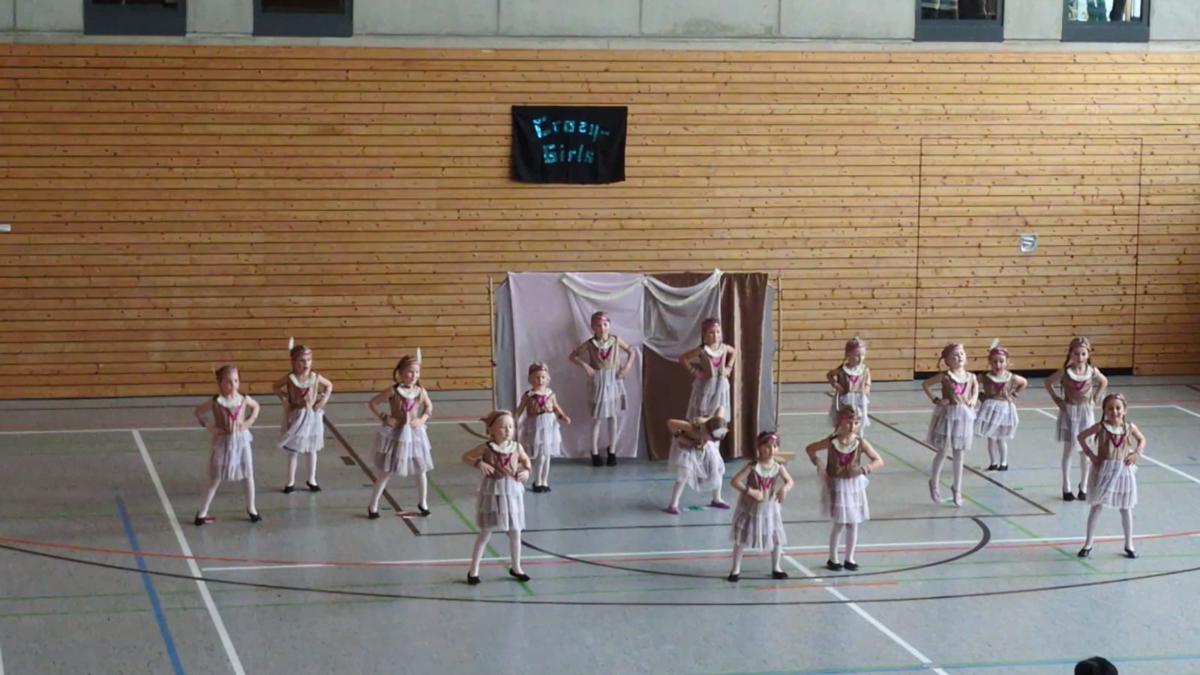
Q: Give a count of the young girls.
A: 15